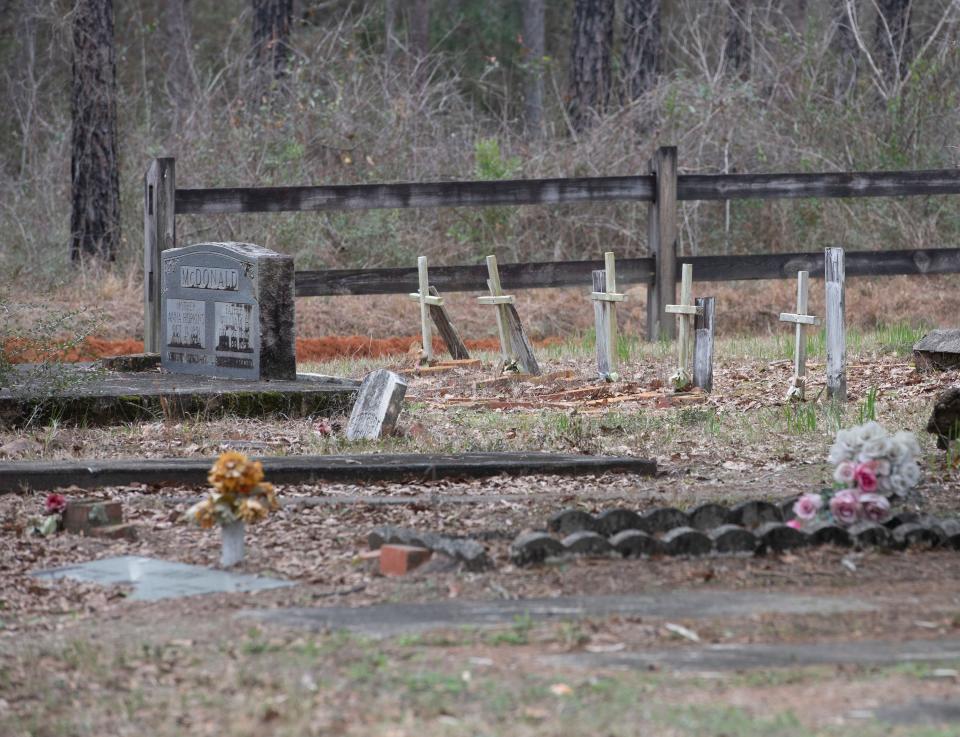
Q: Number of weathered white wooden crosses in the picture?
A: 5